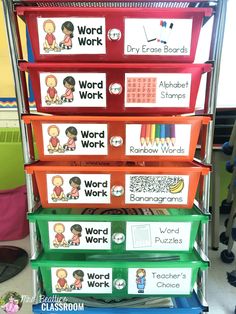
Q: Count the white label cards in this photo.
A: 12